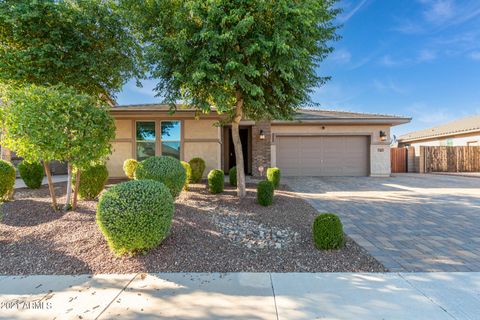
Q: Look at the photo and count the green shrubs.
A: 13